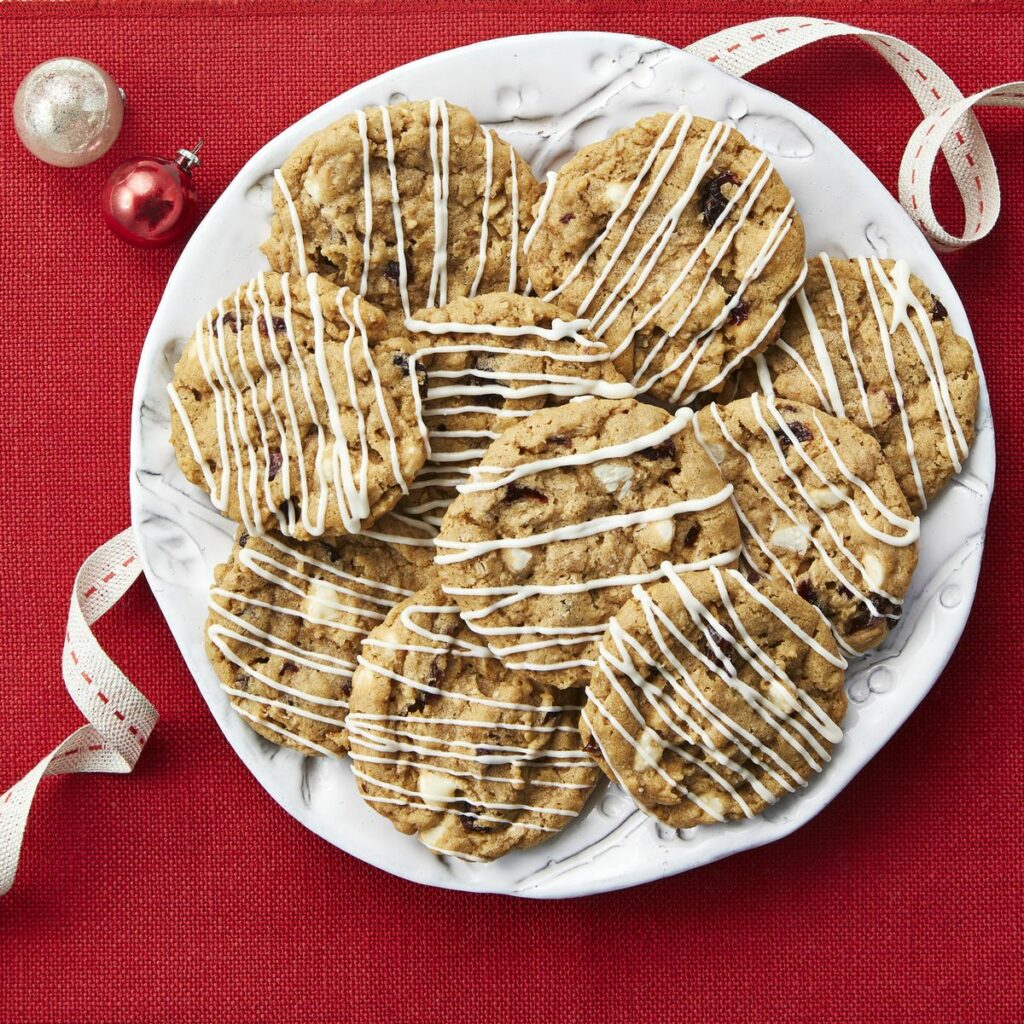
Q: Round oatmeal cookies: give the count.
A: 10